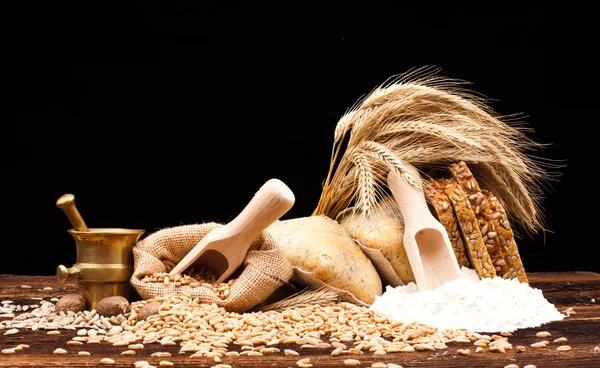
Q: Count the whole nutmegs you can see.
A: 3